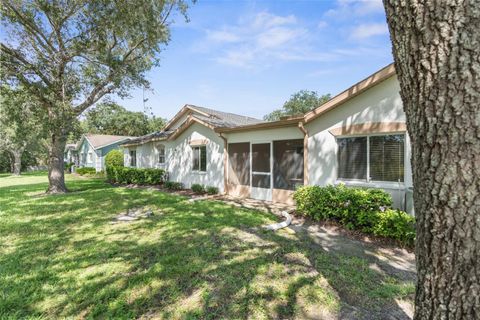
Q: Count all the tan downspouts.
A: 2